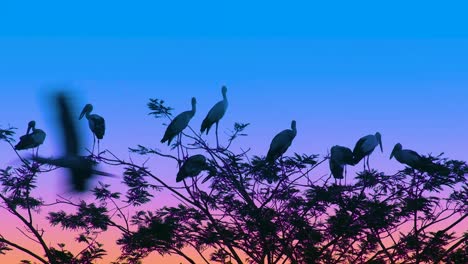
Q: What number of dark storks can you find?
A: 10